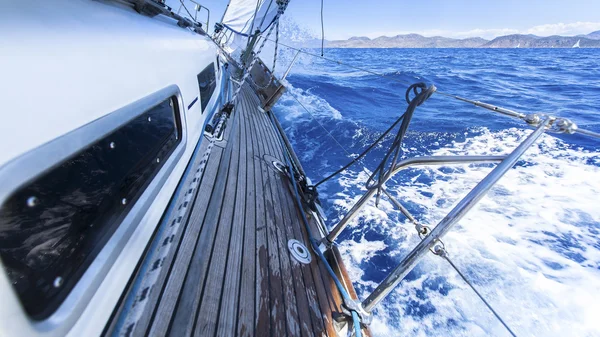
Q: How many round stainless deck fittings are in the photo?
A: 2